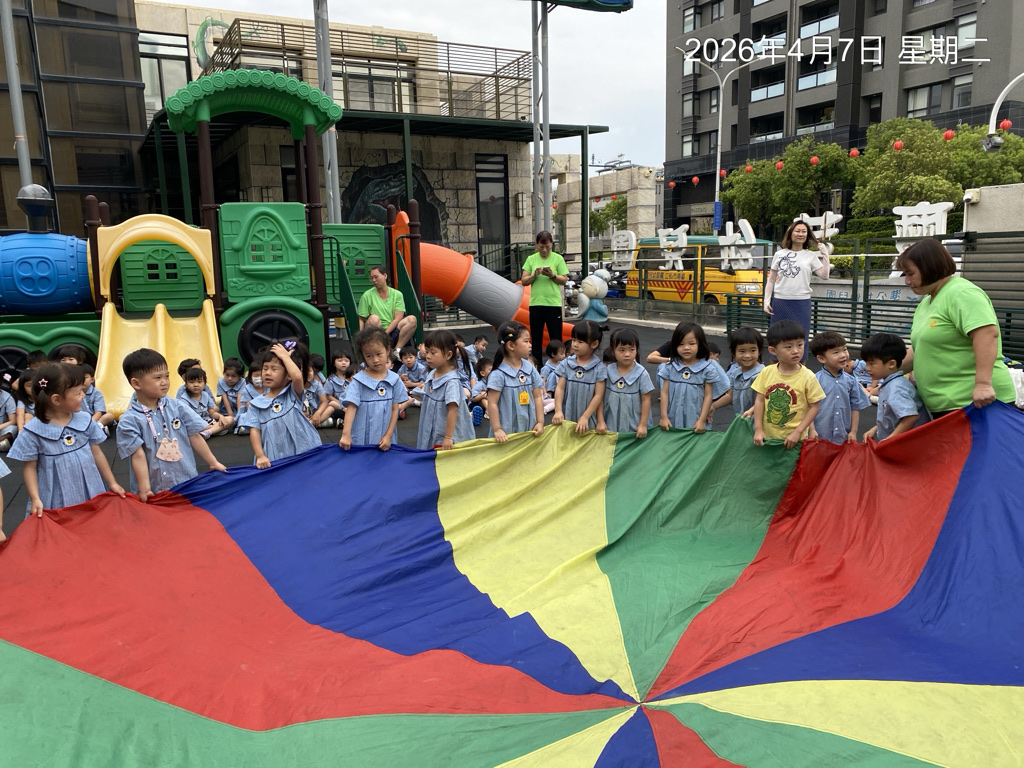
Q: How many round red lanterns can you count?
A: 13